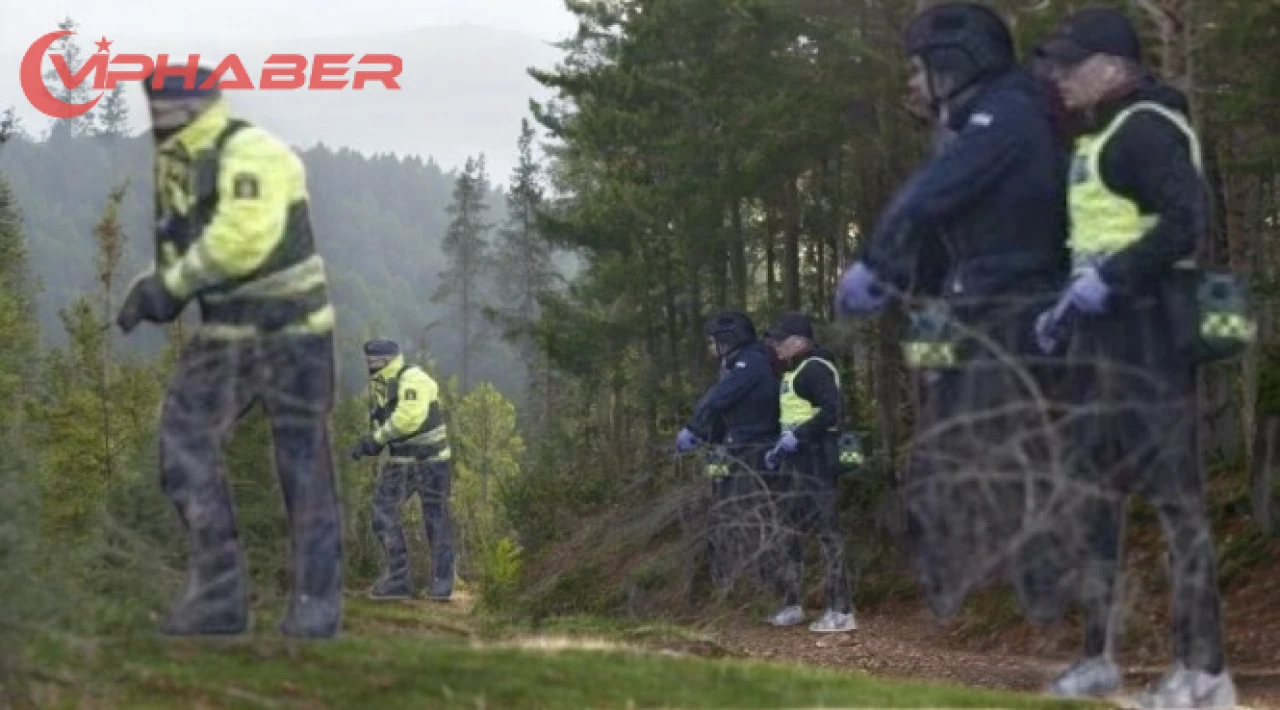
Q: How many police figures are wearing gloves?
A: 6